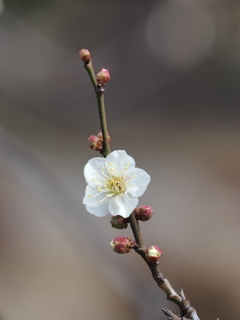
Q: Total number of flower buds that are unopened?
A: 8